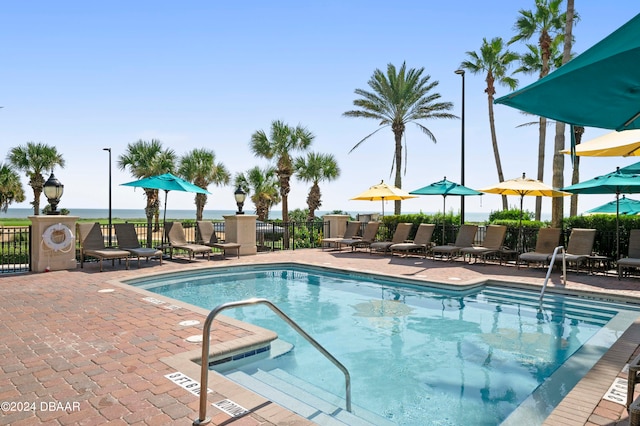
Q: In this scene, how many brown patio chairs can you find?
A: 13